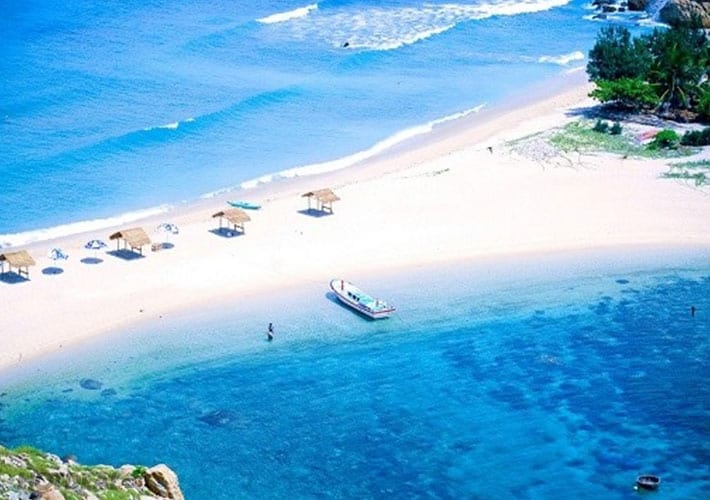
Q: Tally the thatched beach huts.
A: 4